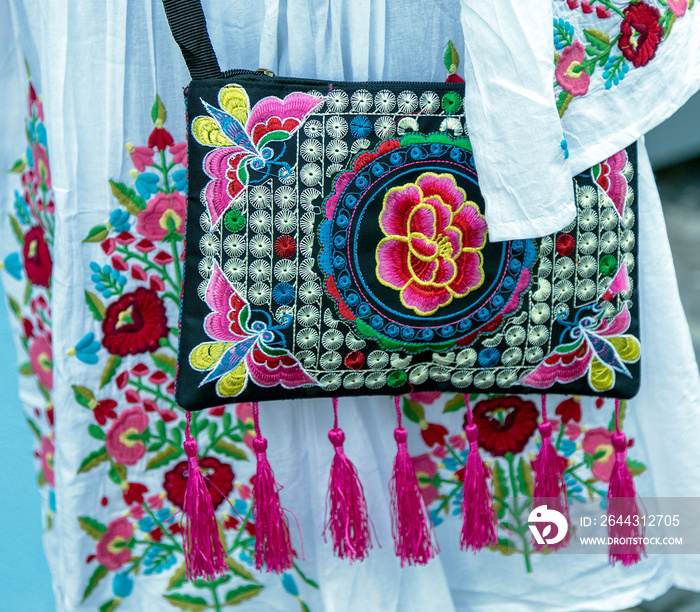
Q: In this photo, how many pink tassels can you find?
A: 7